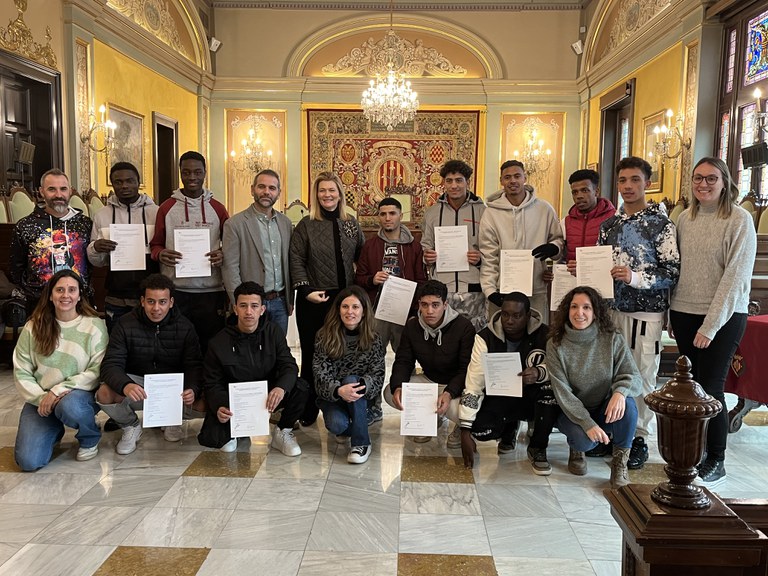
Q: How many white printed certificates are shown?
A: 11